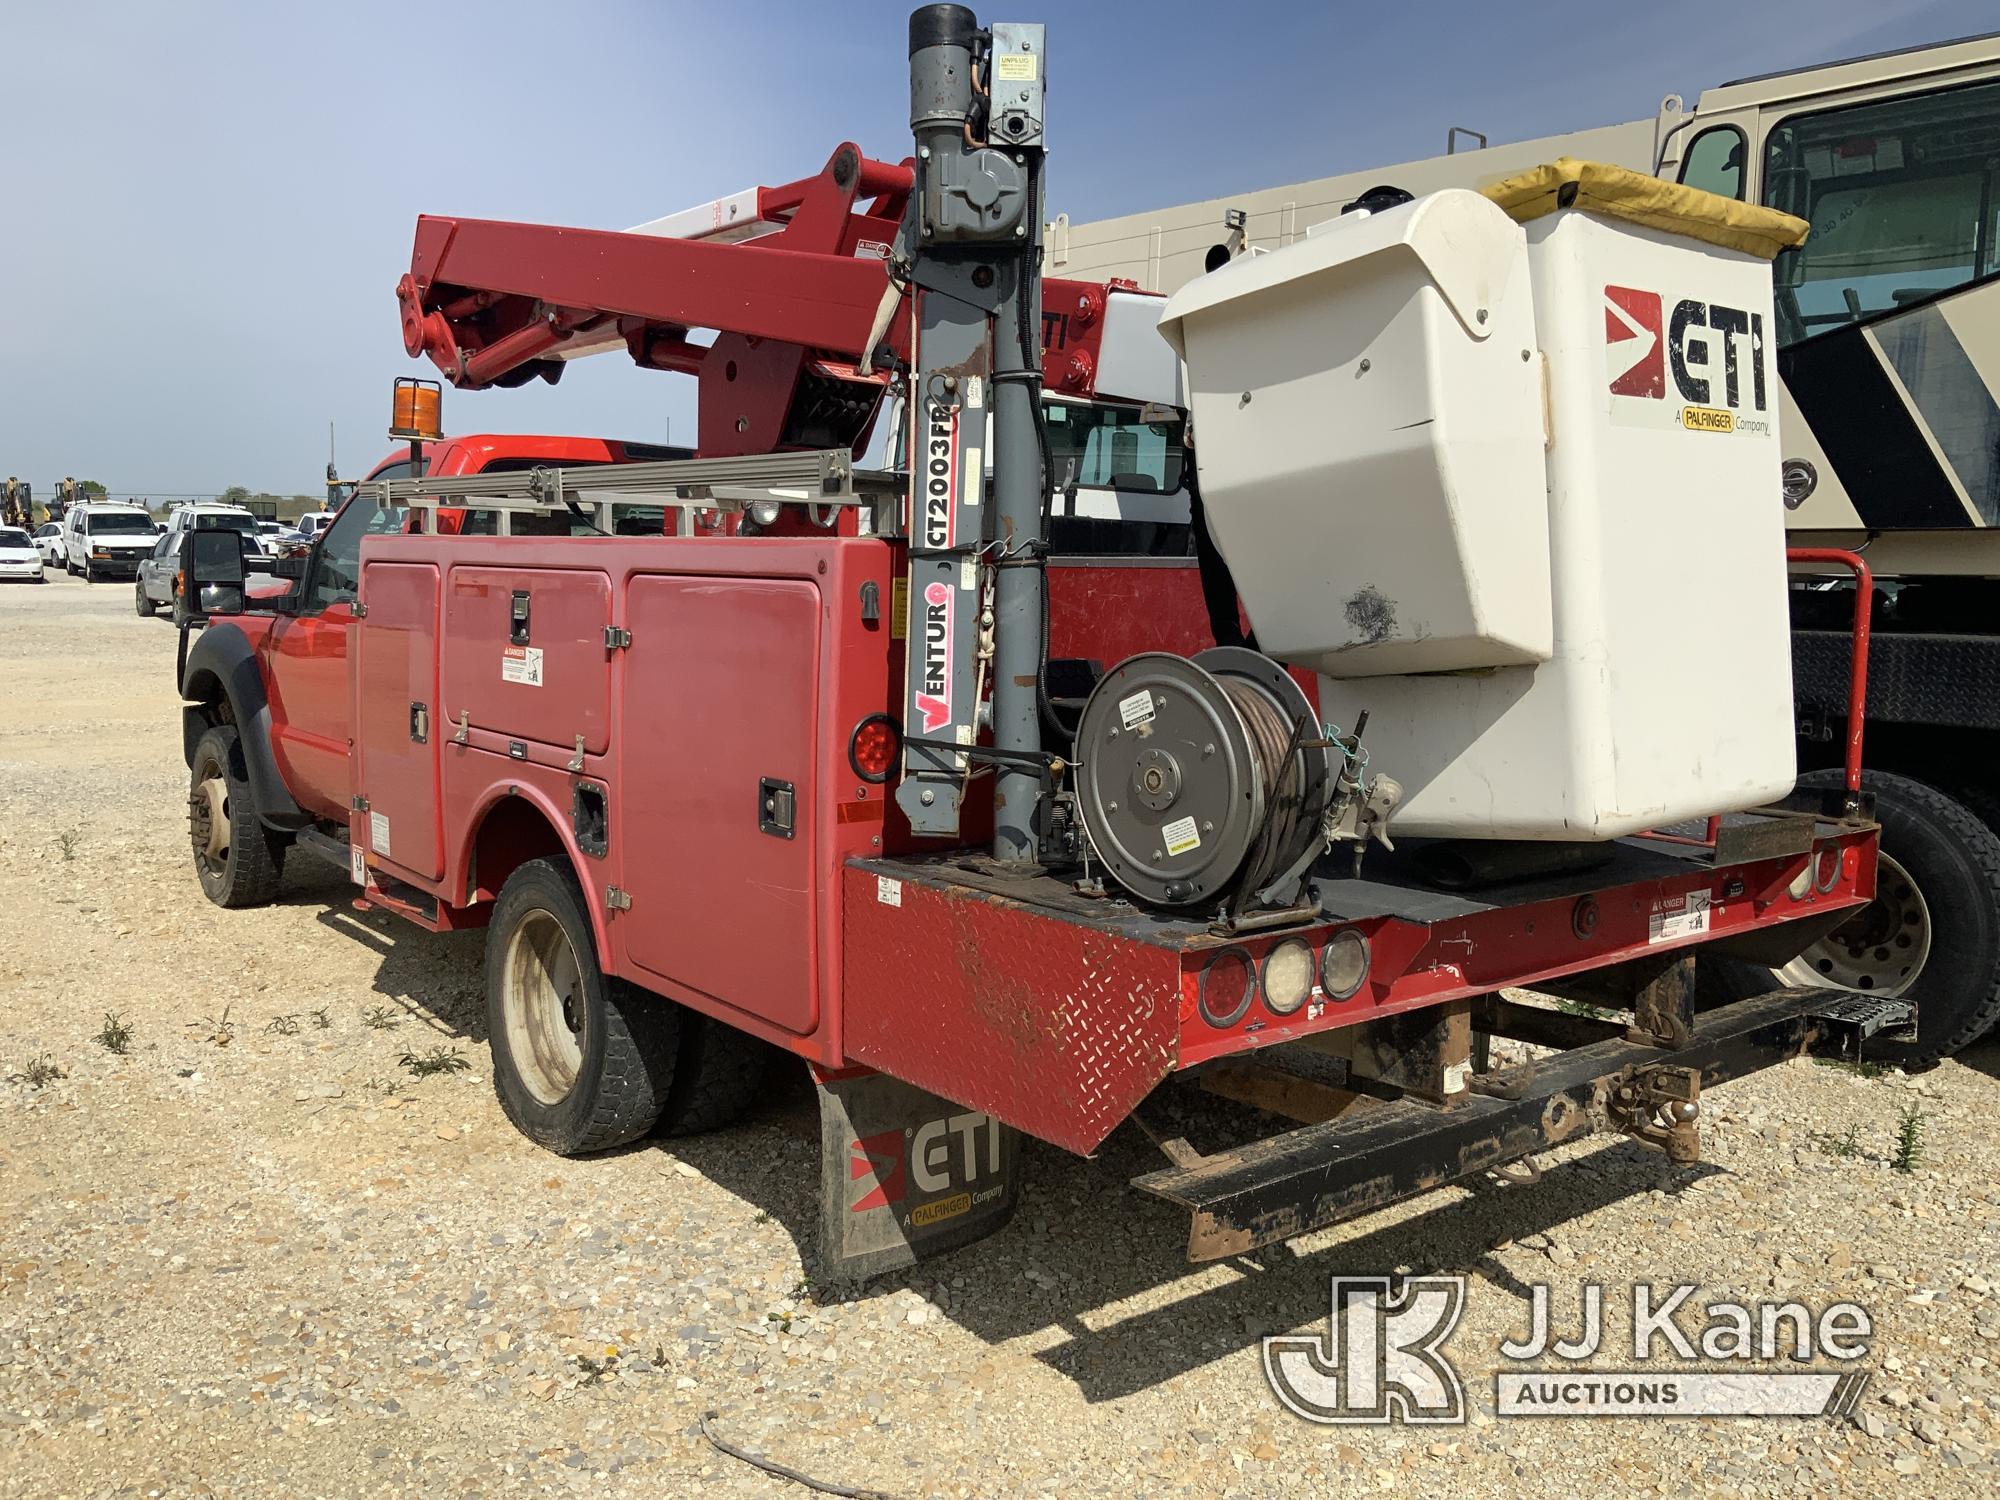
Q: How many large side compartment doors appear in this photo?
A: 3